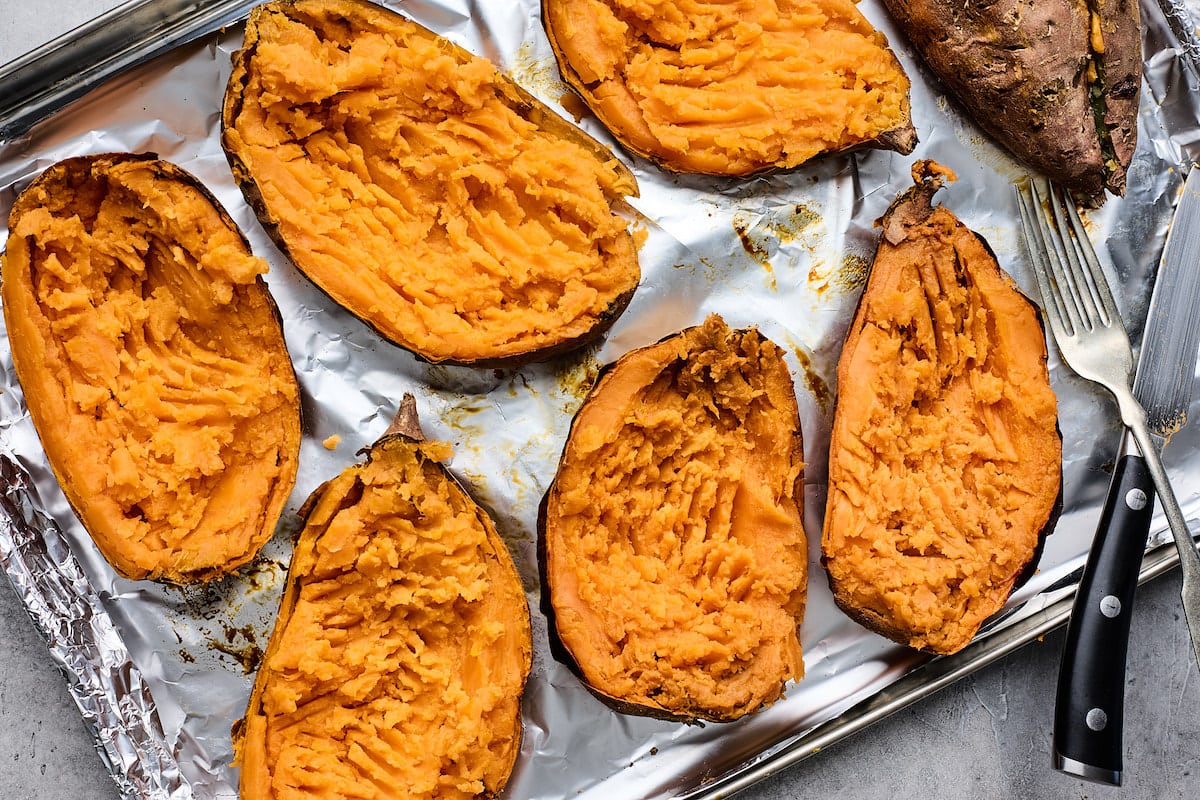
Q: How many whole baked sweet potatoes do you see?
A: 1